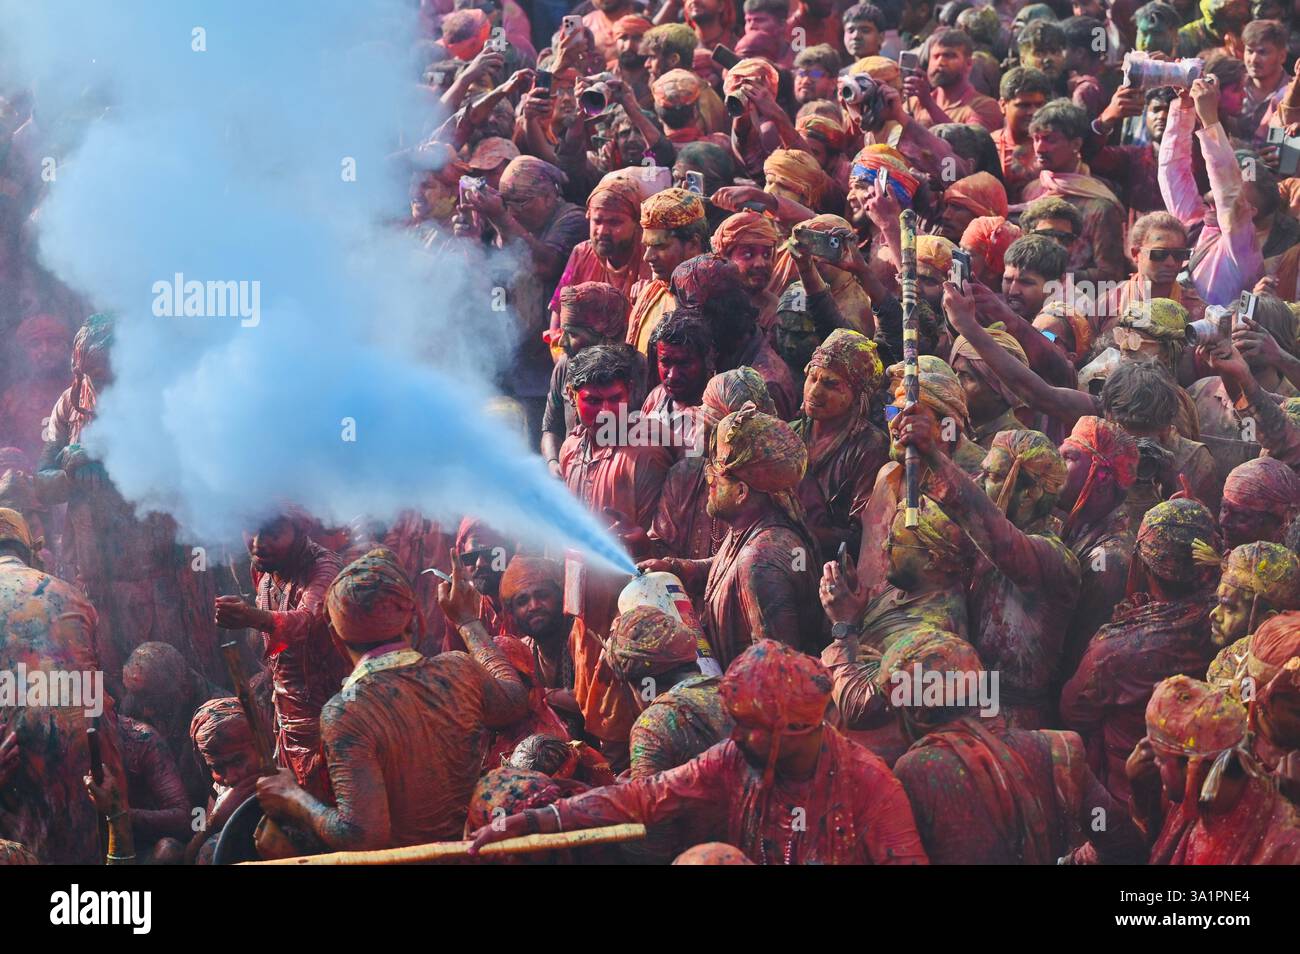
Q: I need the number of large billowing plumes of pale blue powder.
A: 1